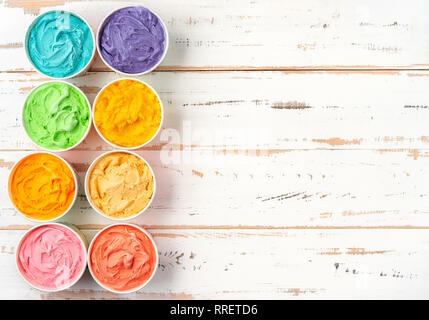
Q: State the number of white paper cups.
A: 8